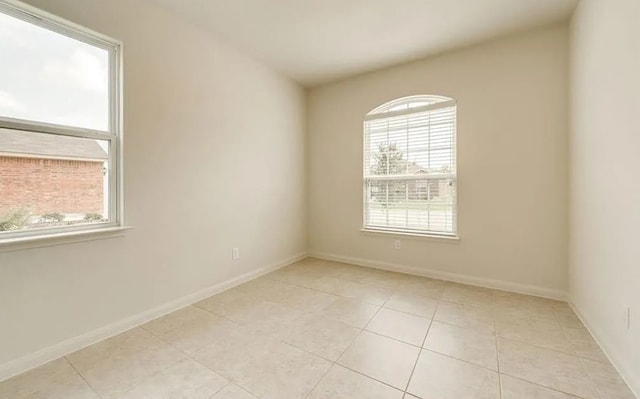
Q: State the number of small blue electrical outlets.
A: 0